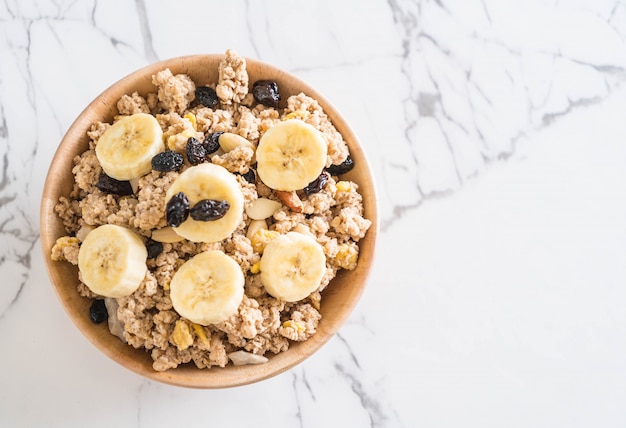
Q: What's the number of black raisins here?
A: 13